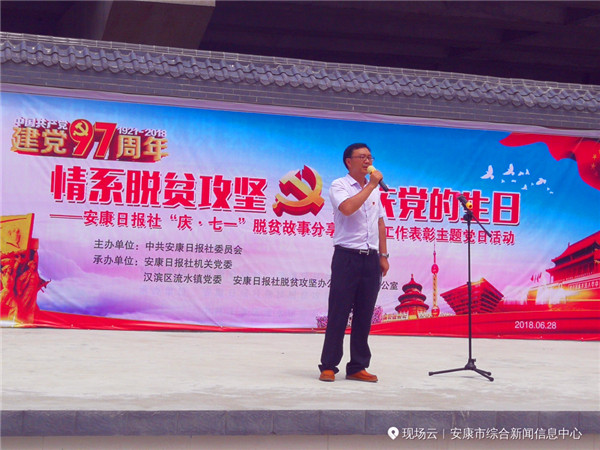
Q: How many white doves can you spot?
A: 11